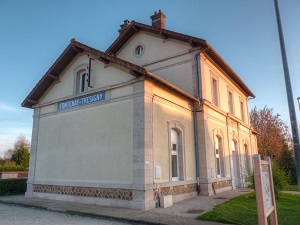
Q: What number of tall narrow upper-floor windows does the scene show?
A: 3